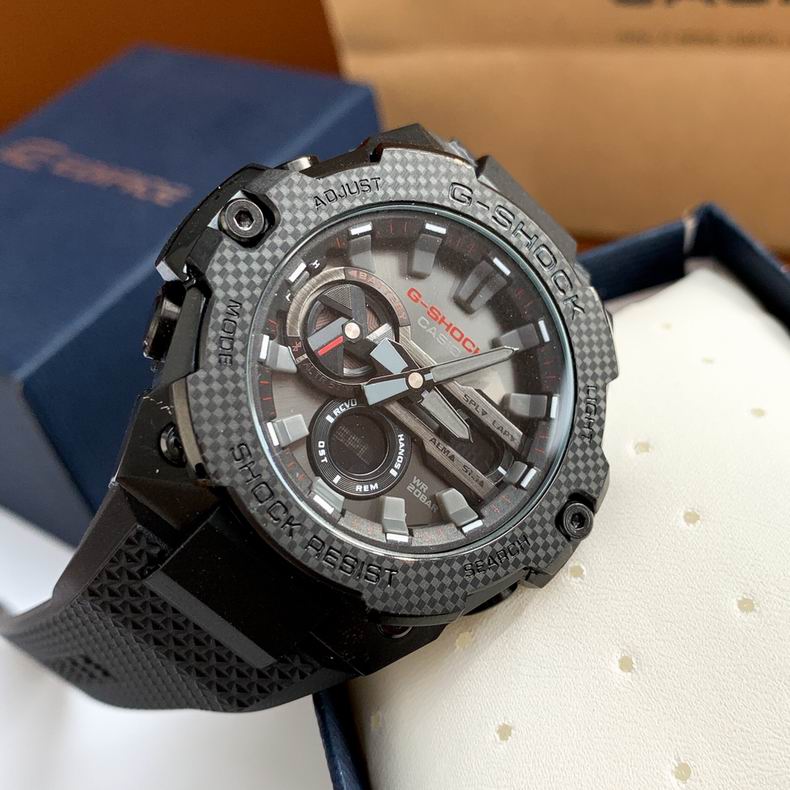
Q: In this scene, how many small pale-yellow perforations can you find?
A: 12